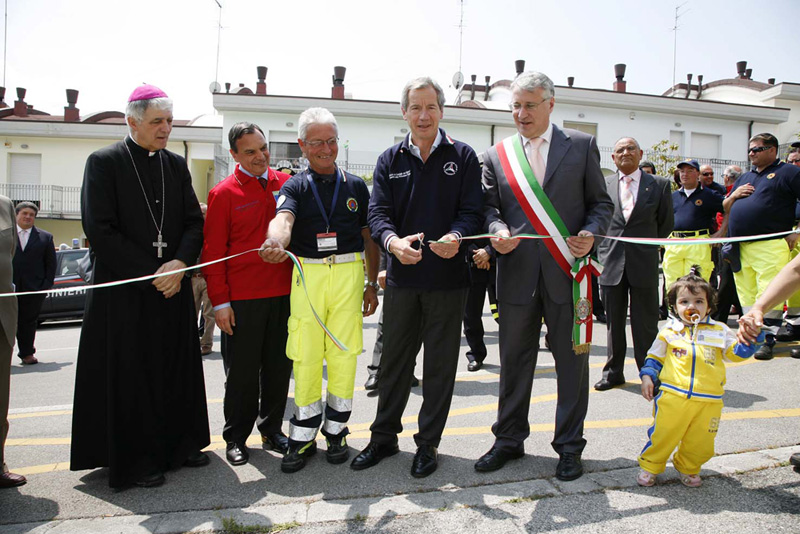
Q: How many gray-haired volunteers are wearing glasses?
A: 1